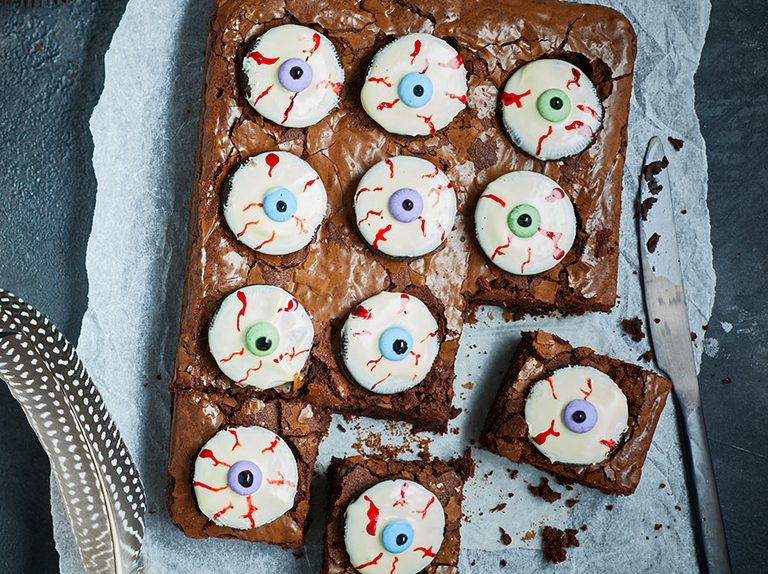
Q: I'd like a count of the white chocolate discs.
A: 11